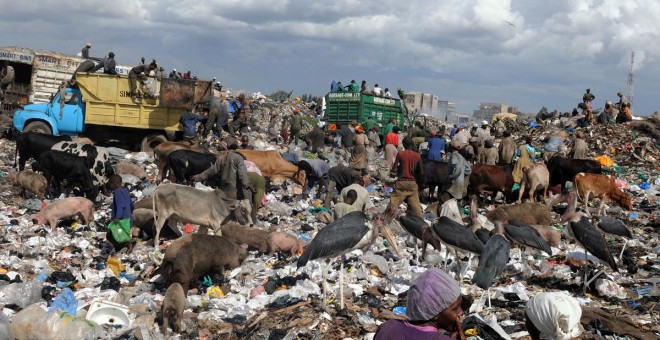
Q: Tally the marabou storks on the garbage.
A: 8